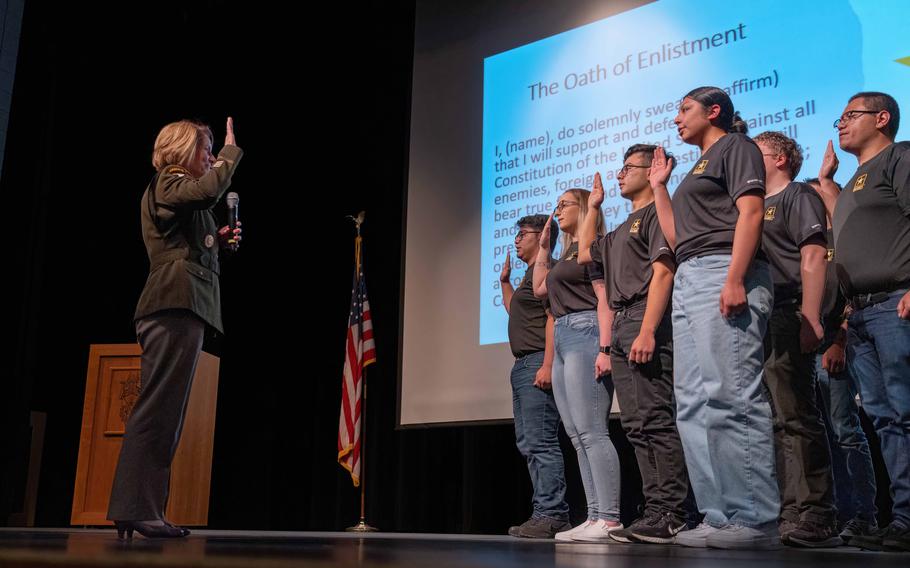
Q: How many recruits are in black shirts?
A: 7